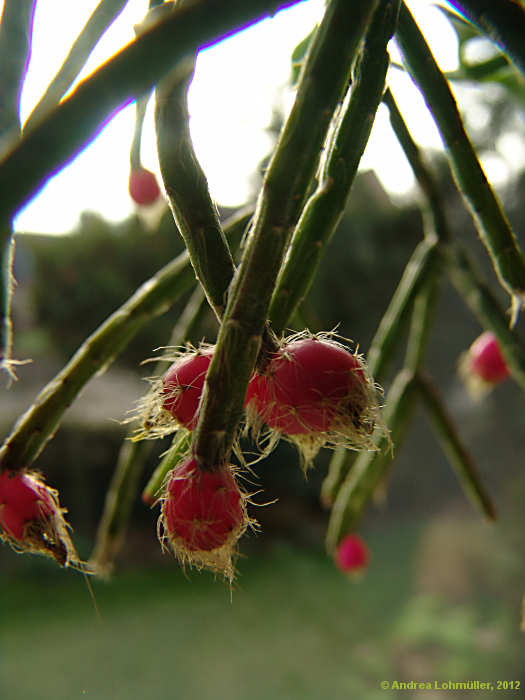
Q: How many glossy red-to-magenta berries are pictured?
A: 7